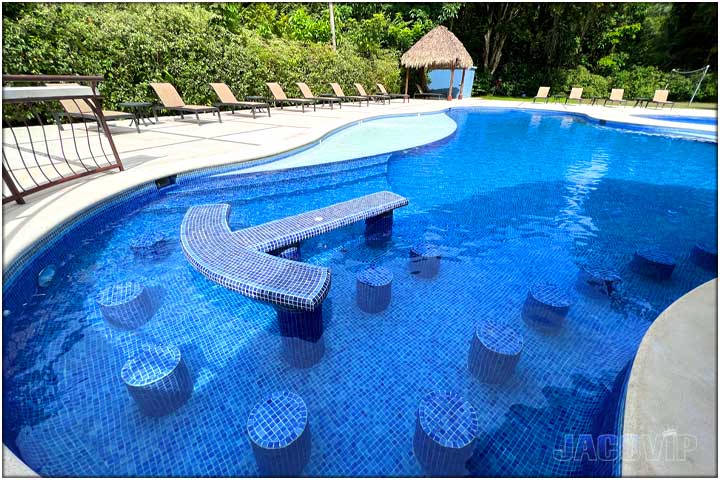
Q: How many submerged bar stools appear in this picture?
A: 12